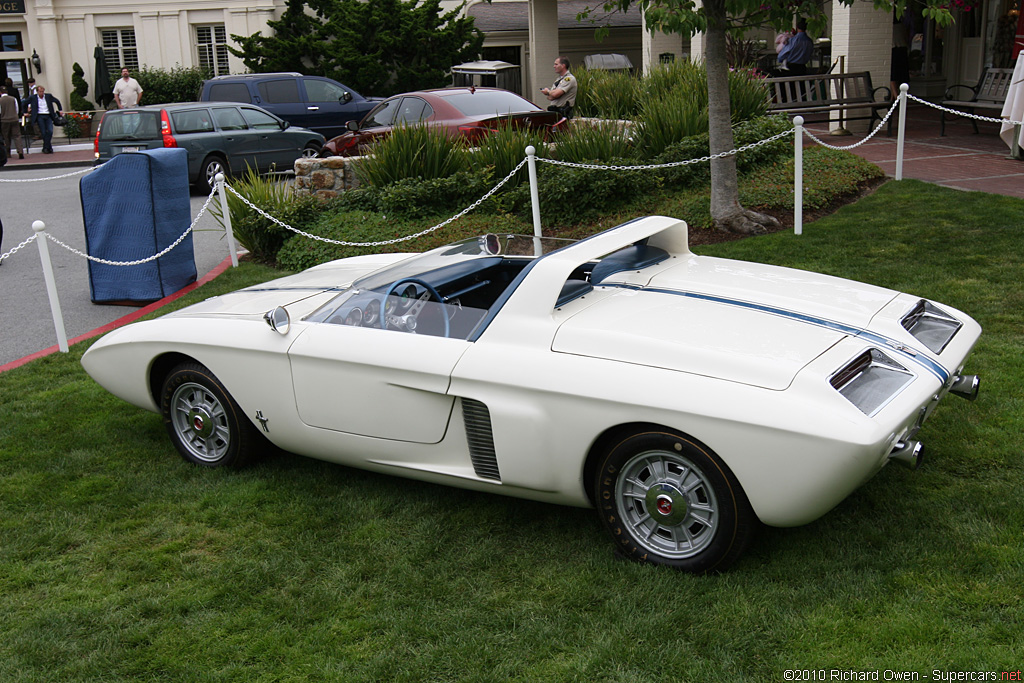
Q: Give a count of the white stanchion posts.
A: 5